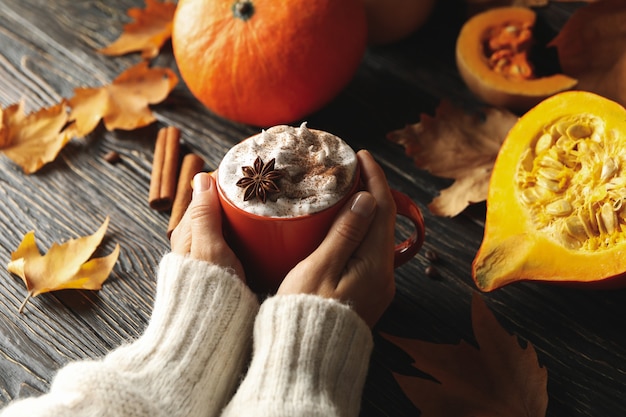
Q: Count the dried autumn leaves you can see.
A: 7